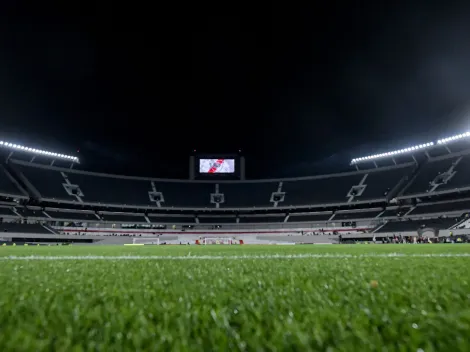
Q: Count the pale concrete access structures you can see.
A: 6